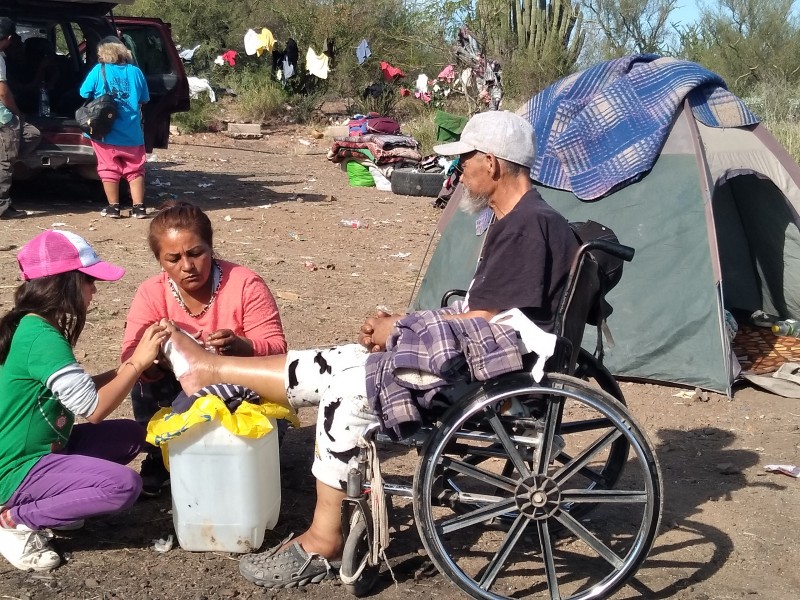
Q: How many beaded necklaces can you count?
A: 1